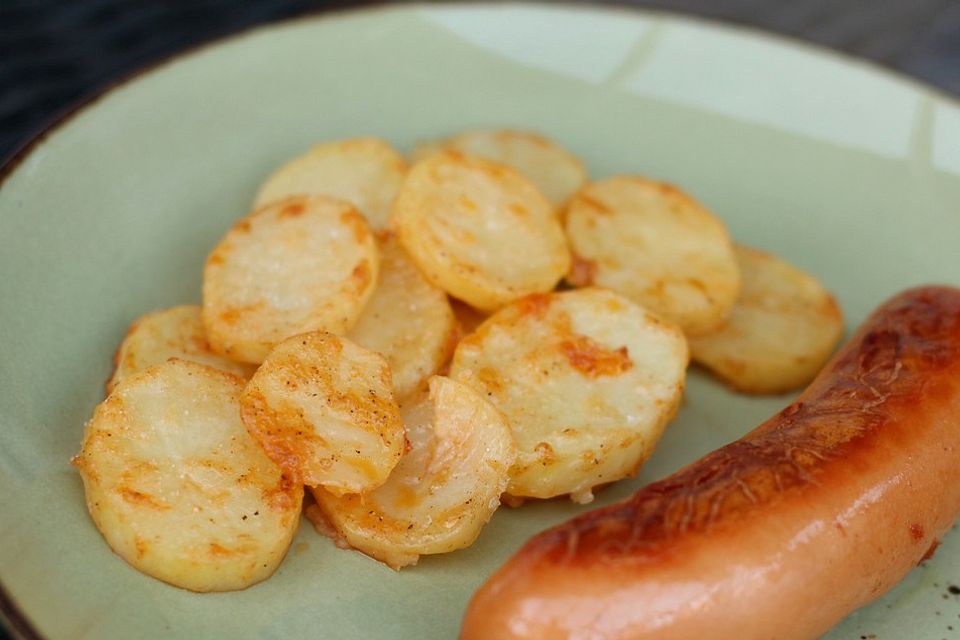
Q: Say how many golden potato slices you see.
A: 12